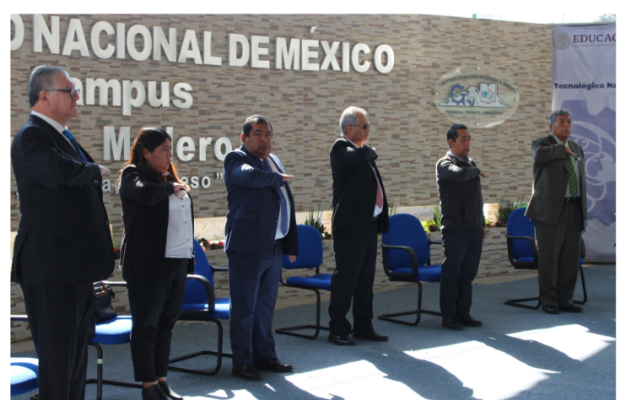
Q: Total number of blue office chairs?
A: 6